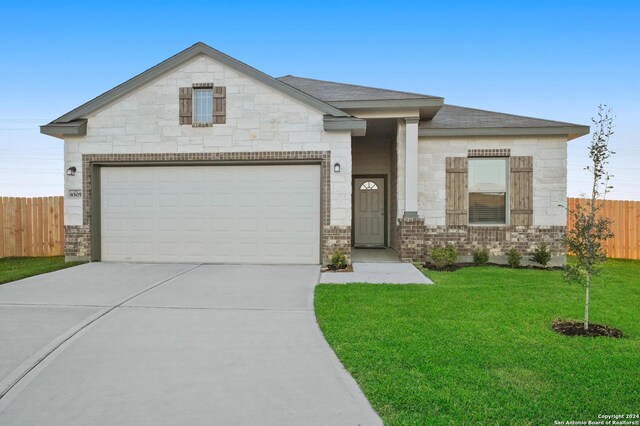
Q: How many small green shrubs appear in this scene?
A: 5